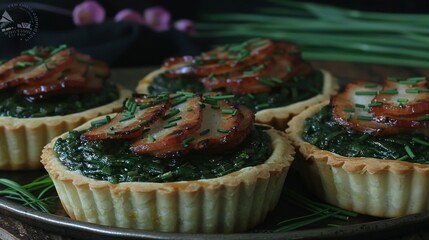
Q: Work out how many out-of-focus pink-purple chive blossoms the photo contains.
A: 4